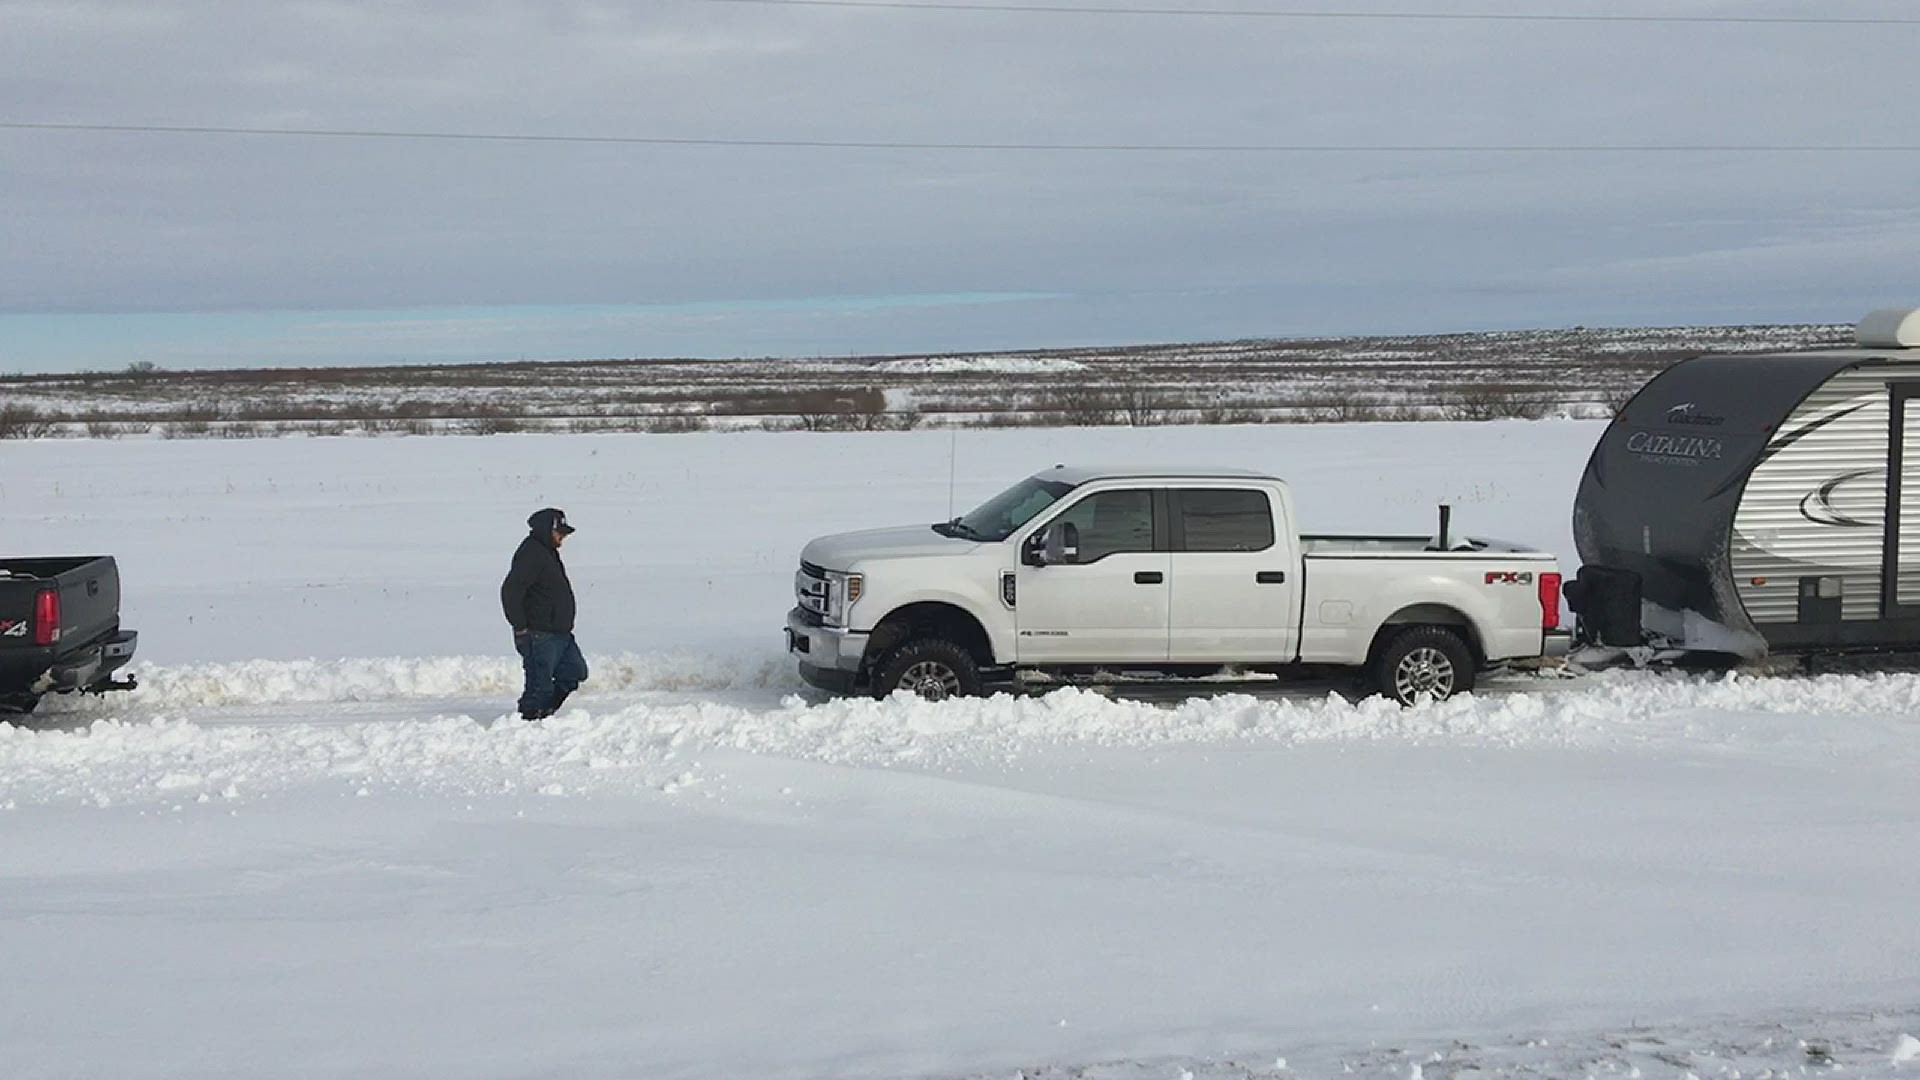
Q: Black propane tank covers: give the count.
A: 1